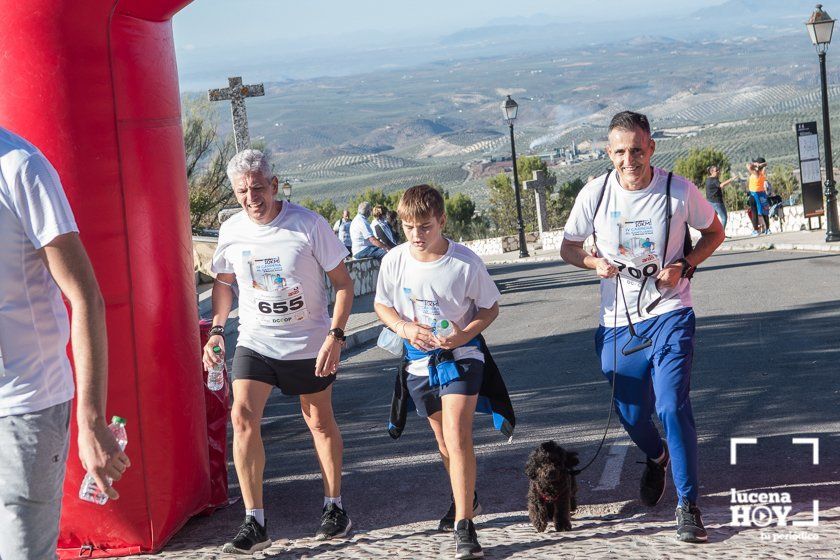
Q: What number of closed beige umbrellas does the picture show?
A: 0